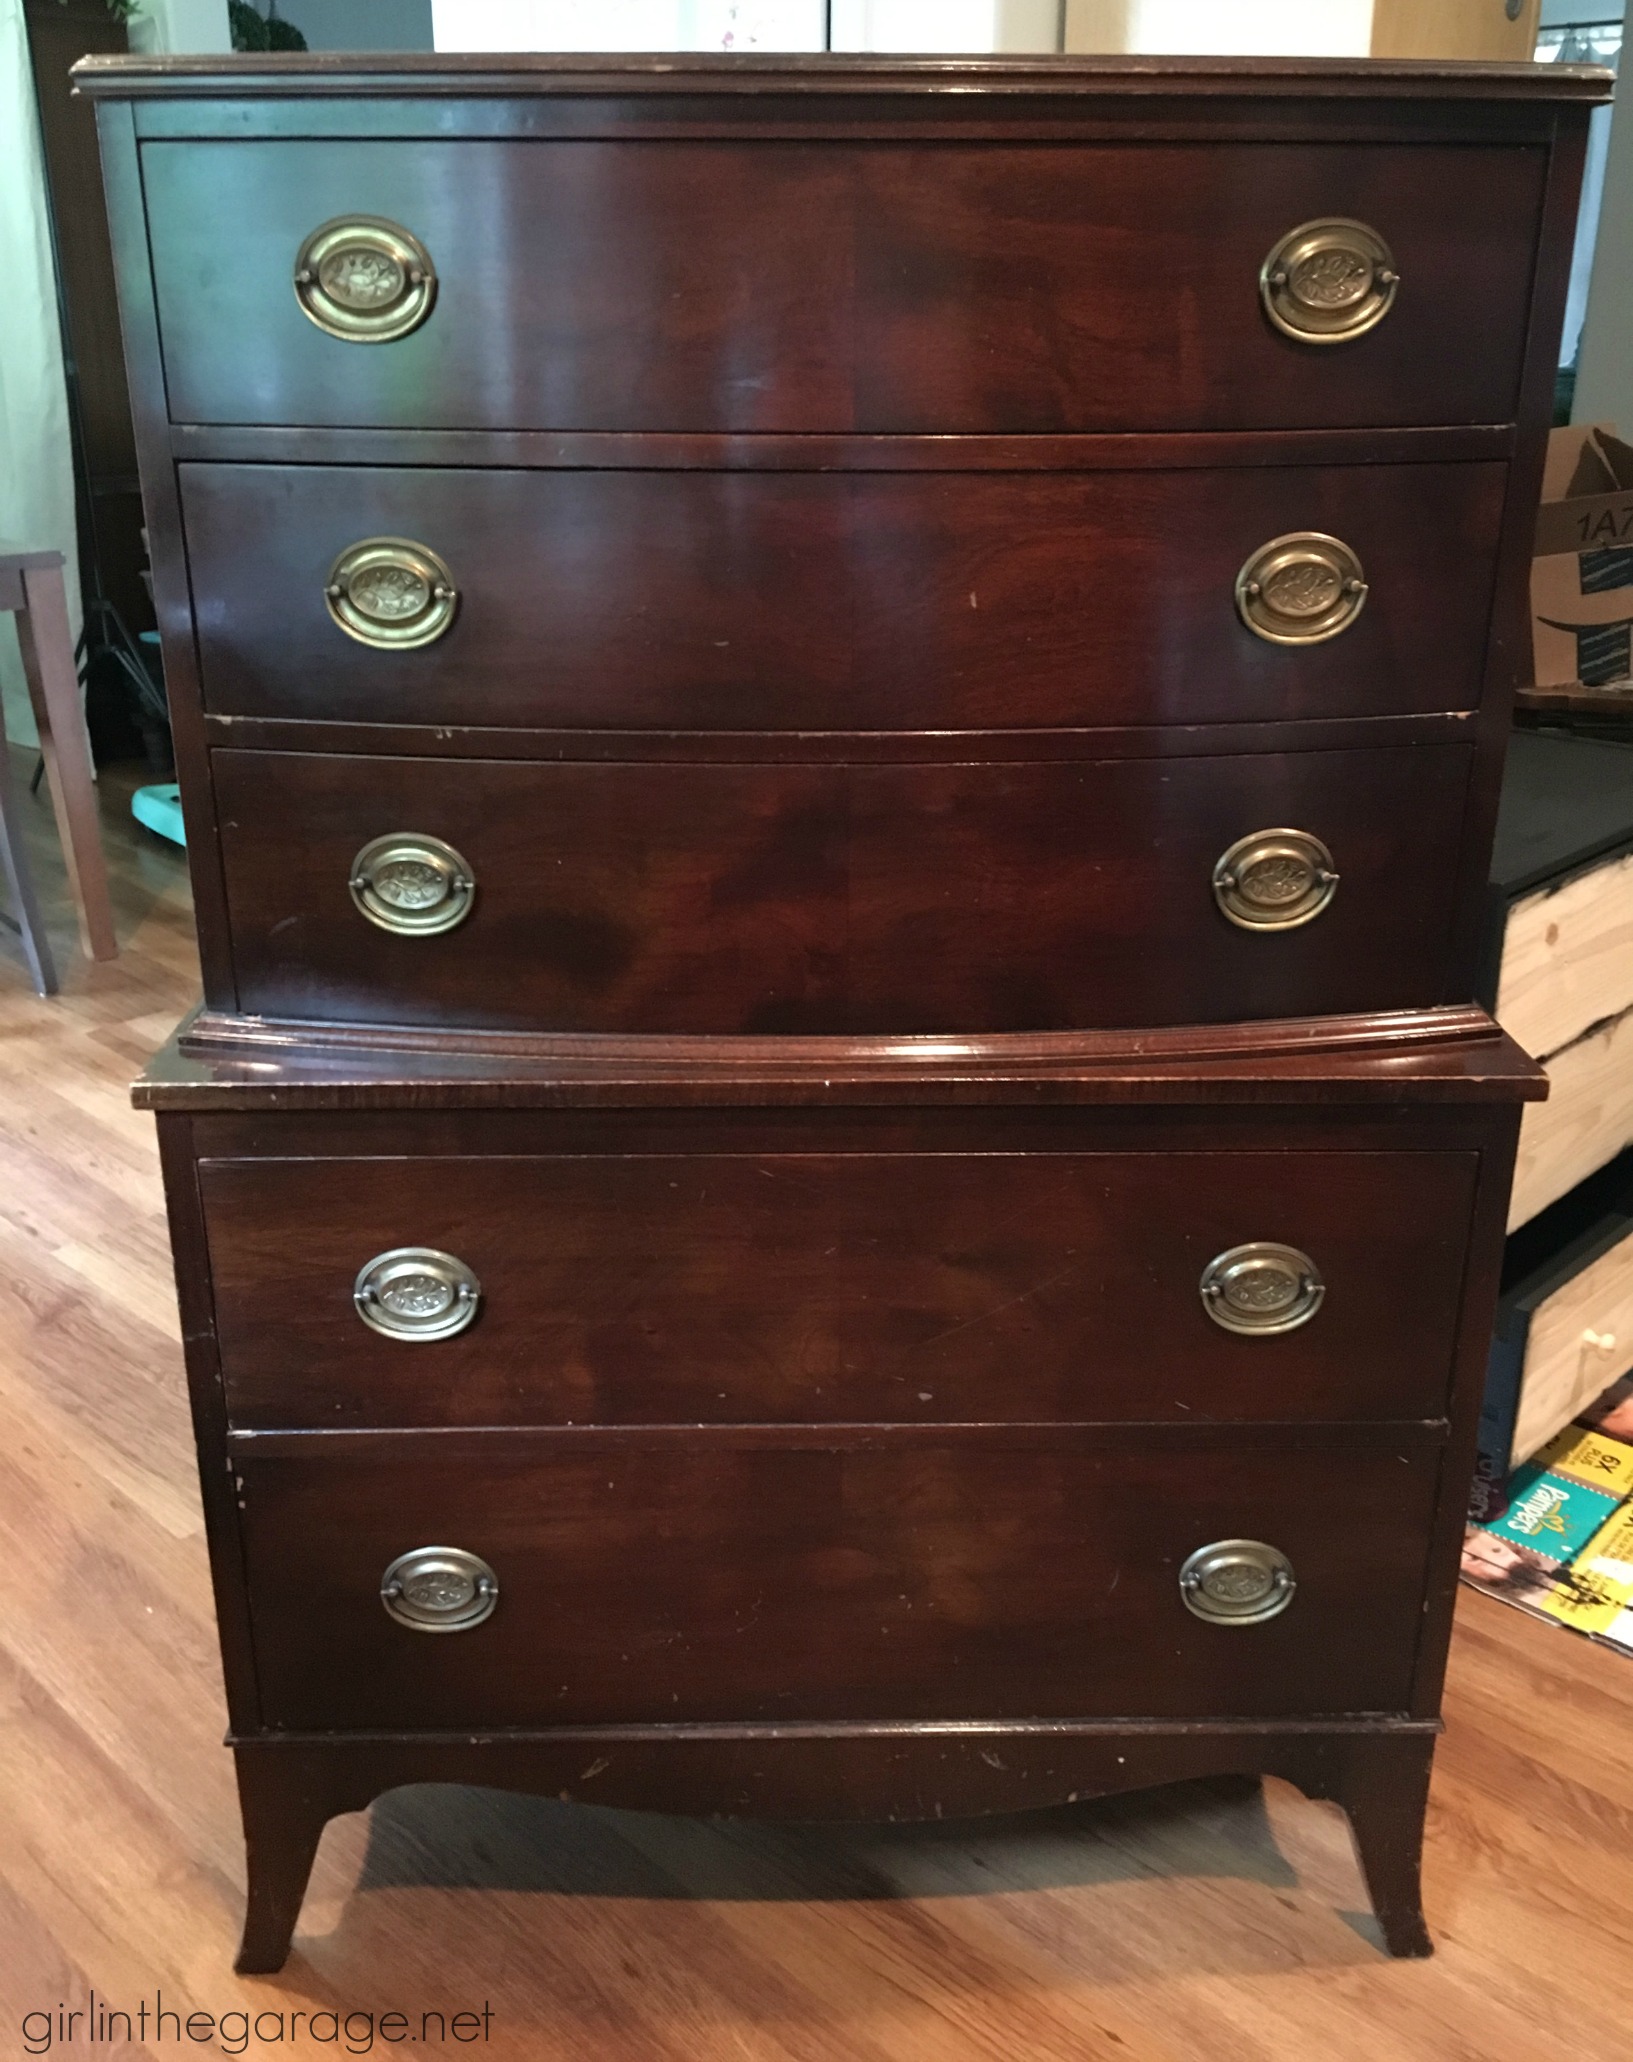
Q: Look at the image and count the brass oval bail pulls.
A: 10